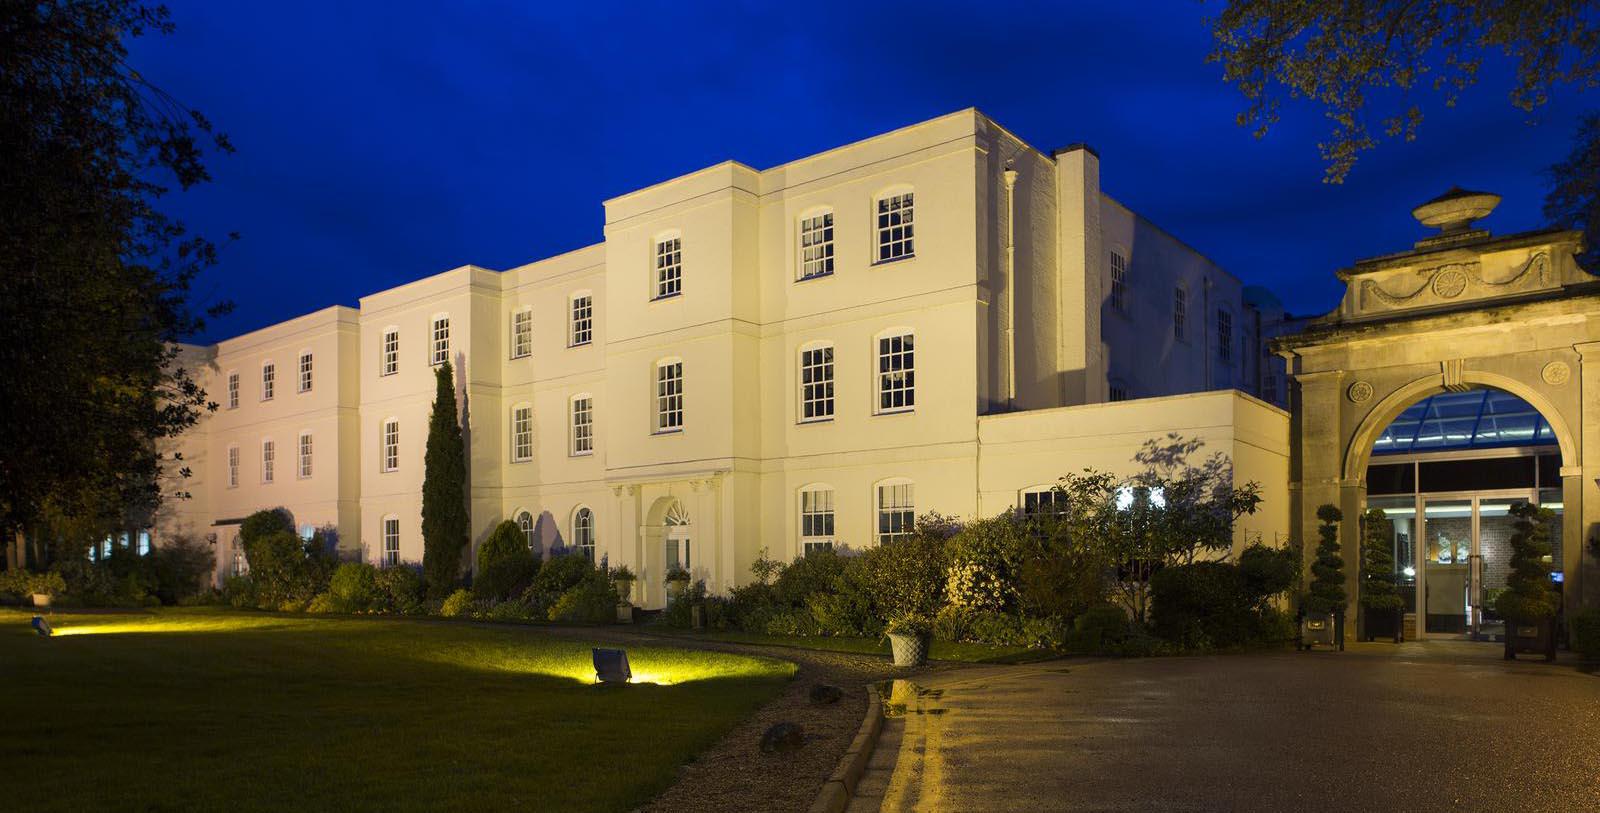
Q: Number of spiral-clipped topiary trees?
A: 3